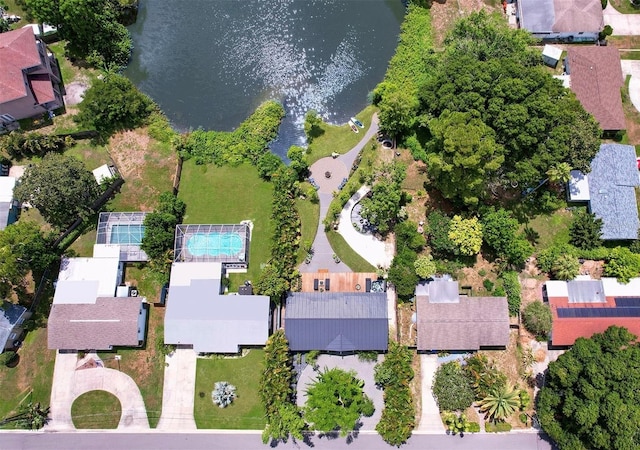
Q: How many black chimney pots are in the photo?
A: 0